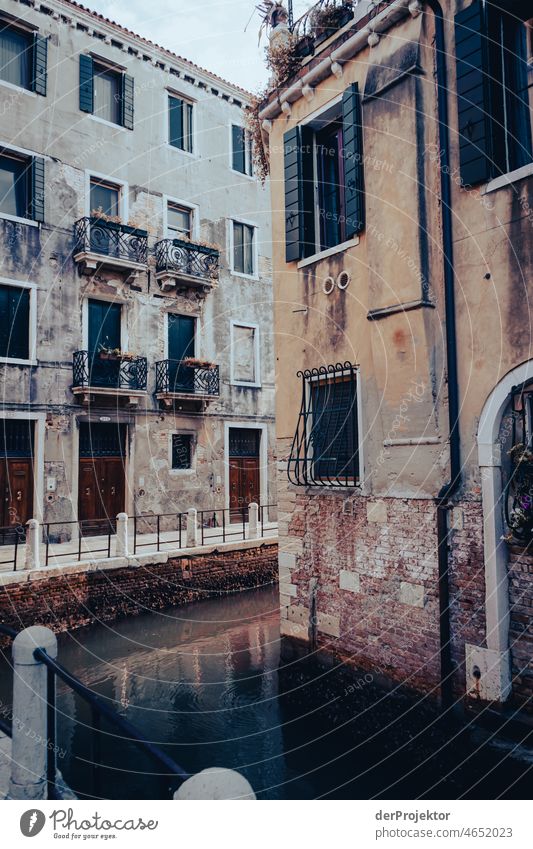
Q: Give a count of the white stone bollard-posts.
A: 6